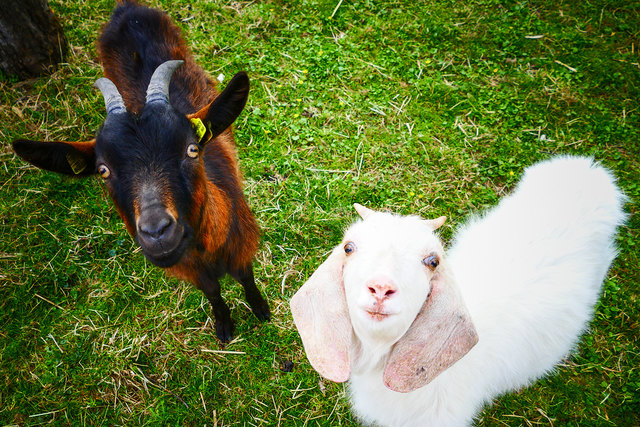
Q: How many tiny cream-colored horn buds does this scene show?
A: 2